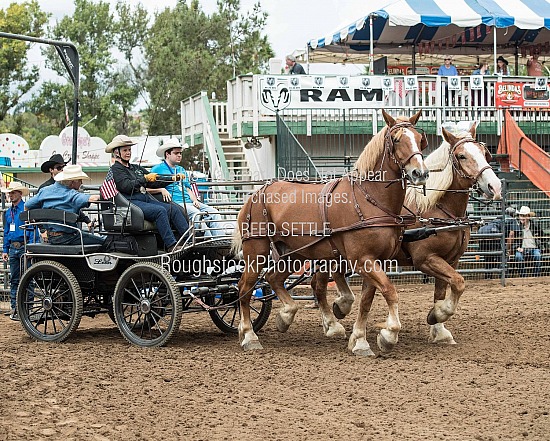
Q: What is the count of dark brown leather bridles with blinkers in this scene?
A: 2